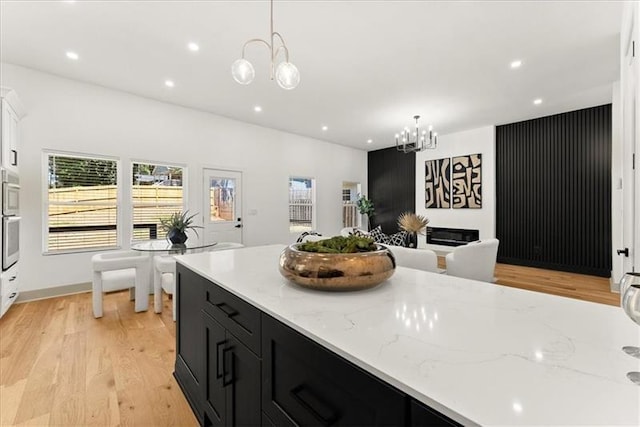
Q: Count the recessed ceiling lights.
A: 8